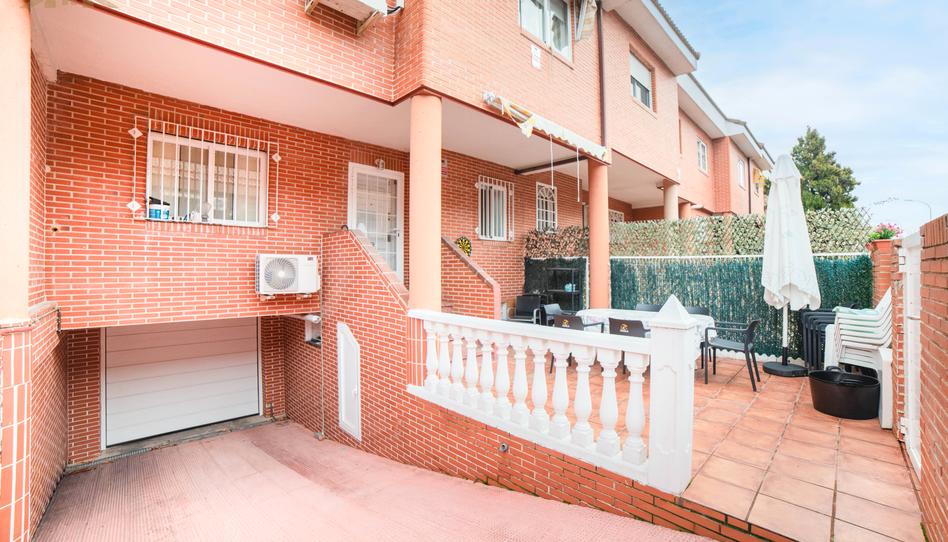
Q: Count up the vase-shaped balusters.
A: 12